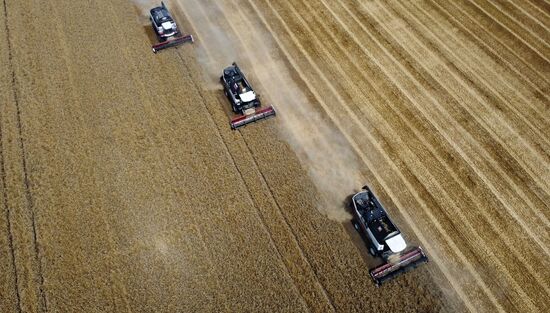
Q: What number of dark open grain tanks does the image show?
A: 3